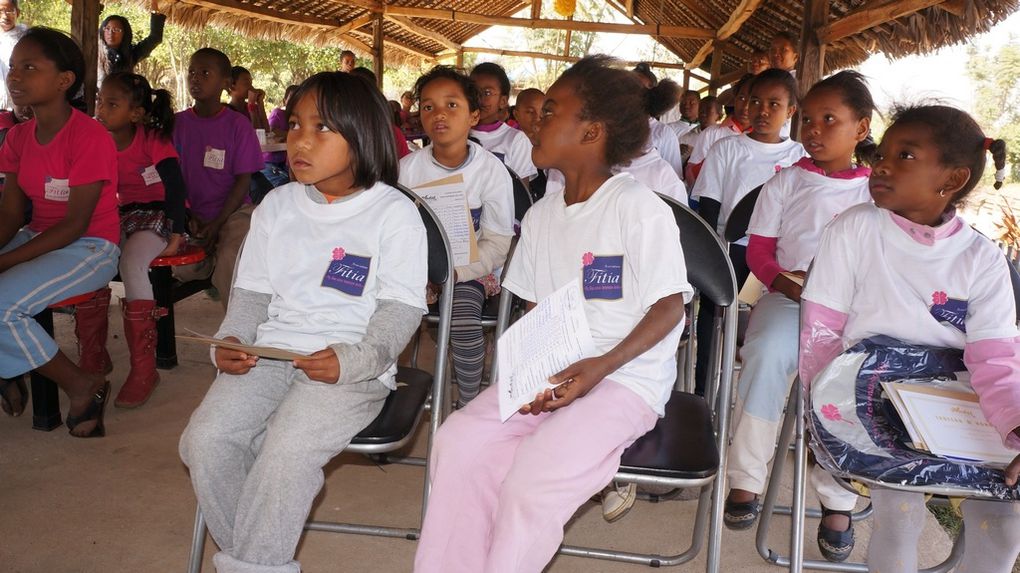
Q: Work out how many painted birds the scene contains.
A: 0